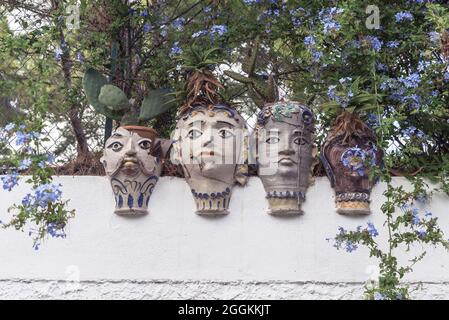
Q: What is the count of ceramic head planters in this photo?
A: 4